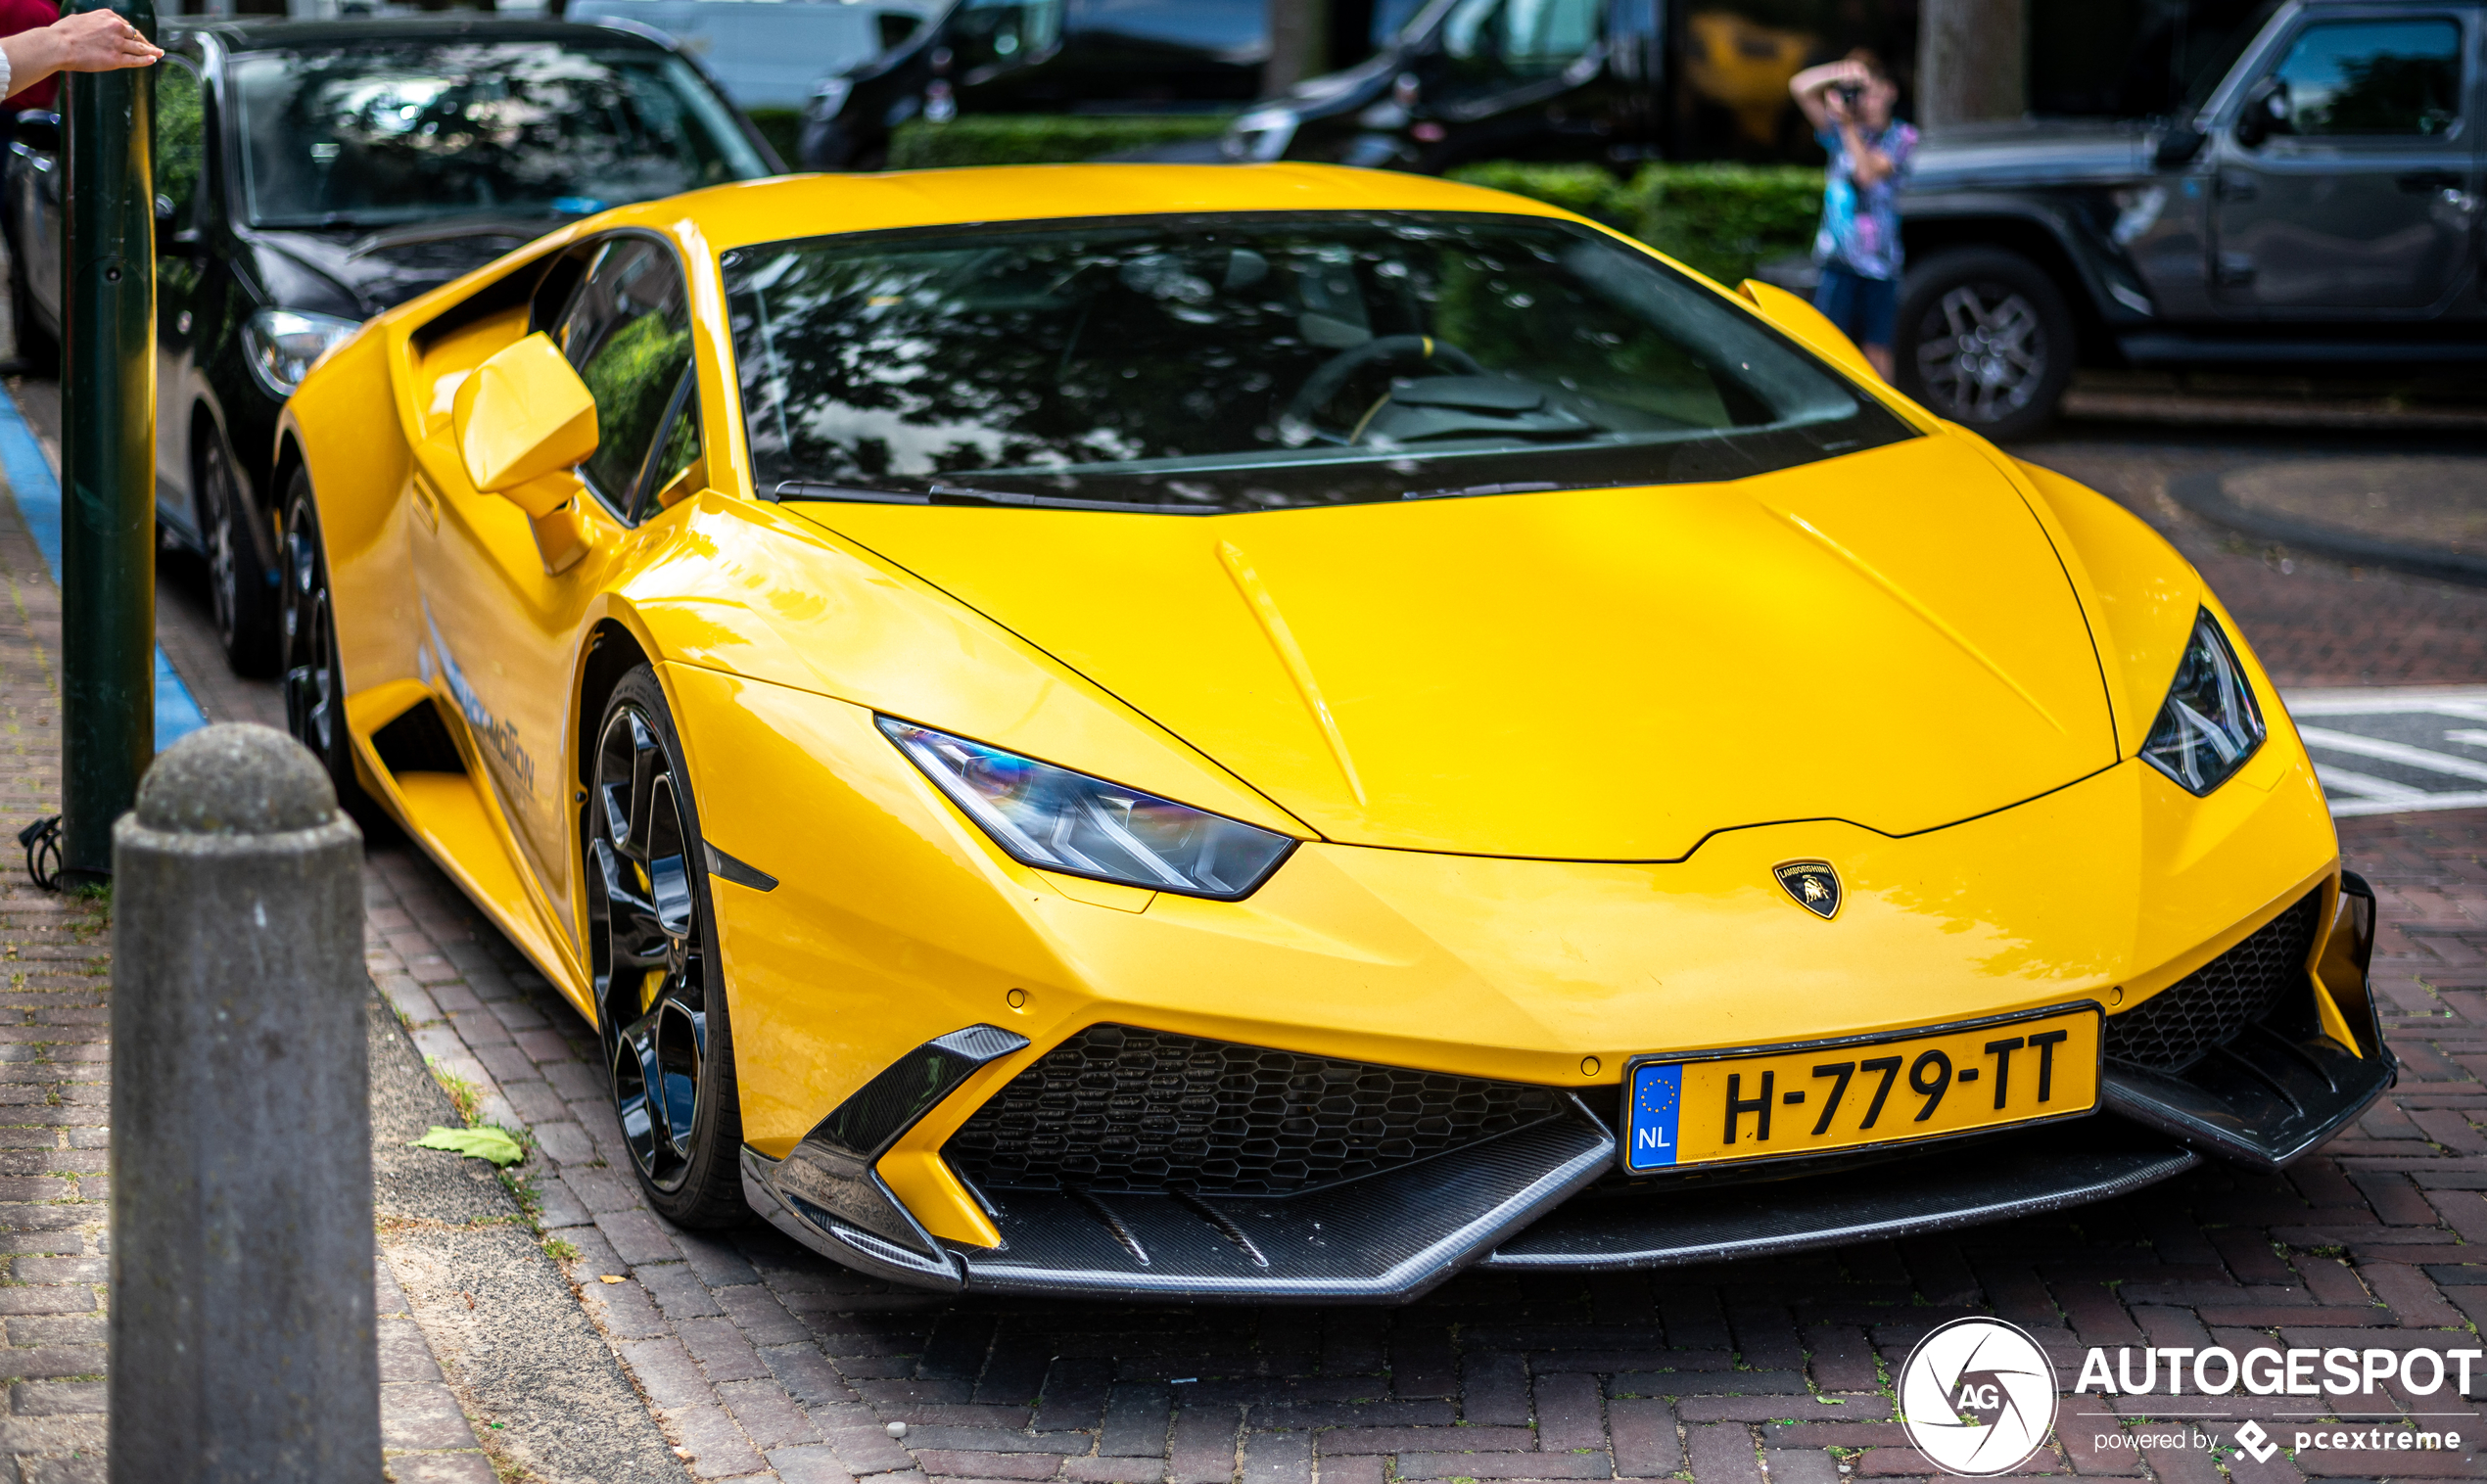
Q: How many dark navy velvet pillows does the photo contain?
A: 0